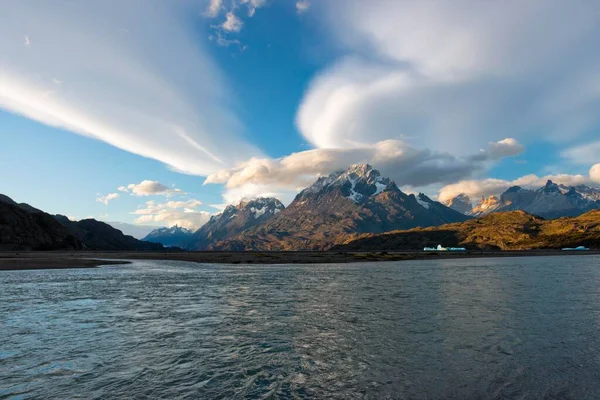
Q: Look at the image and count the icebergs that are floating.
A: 2